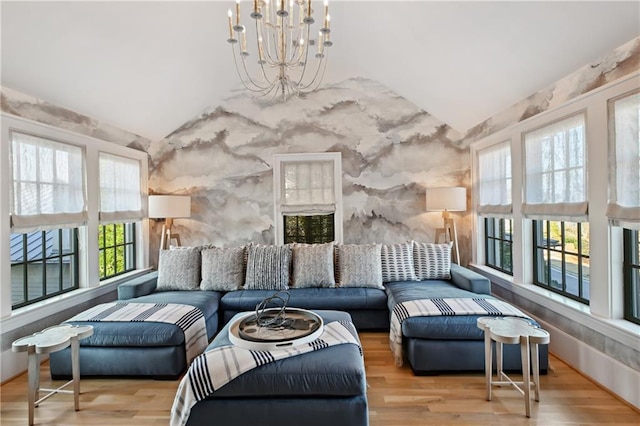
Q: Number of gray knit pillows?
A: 4